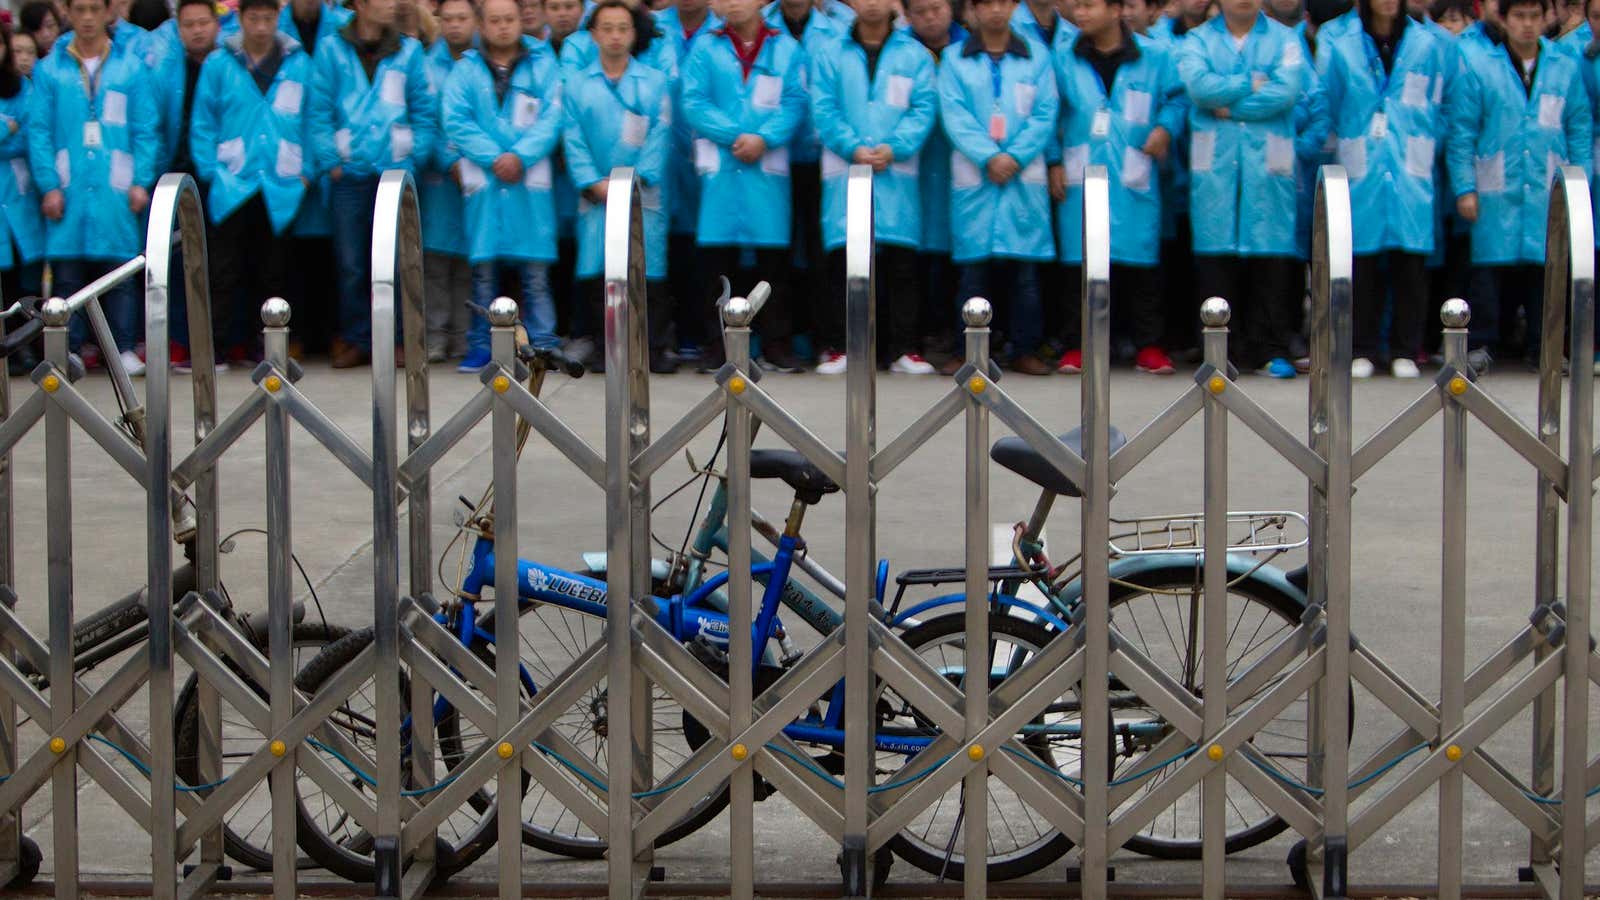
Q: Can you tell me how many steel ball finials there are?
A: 7